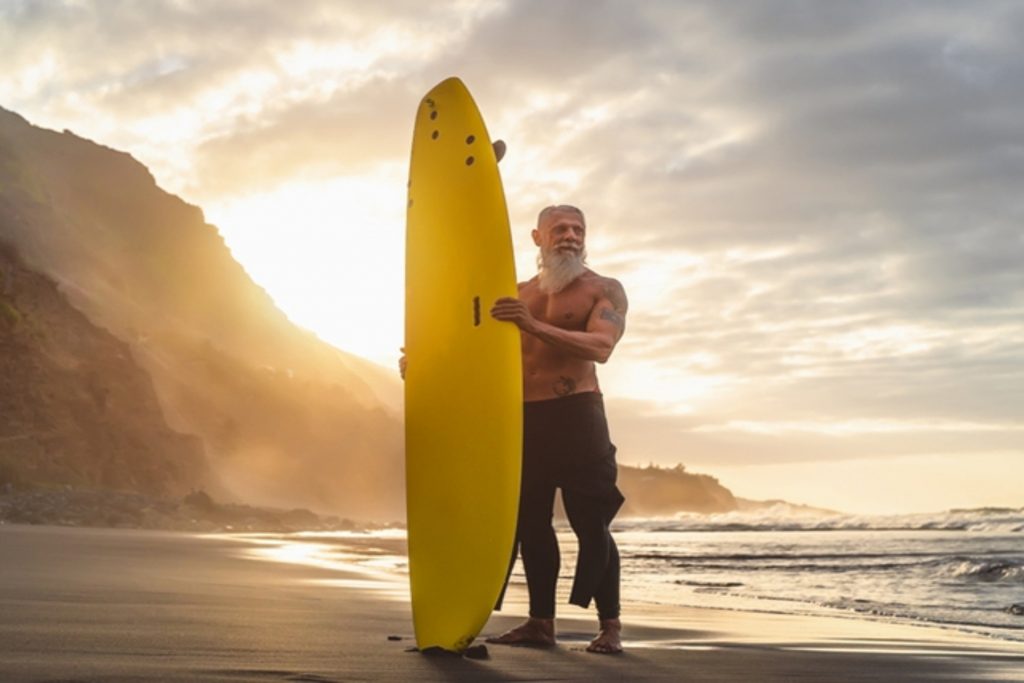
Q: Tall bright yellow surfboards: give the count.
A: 1